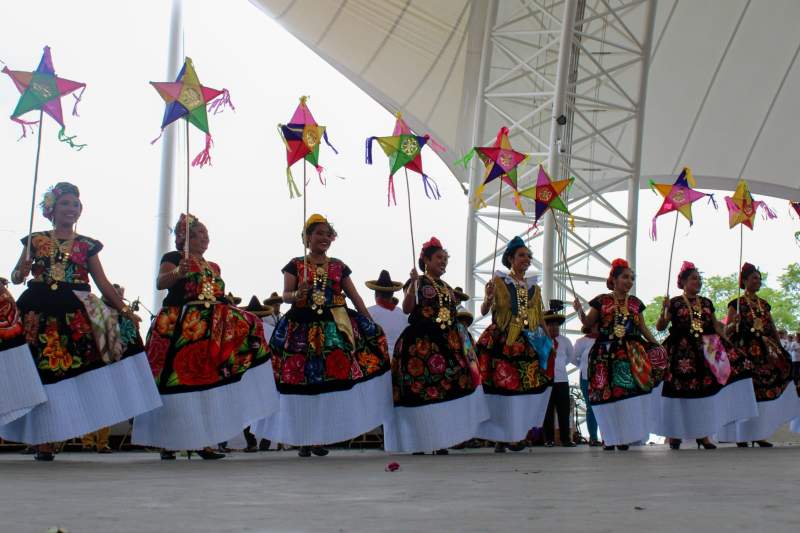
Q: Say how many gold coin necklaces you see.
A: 8